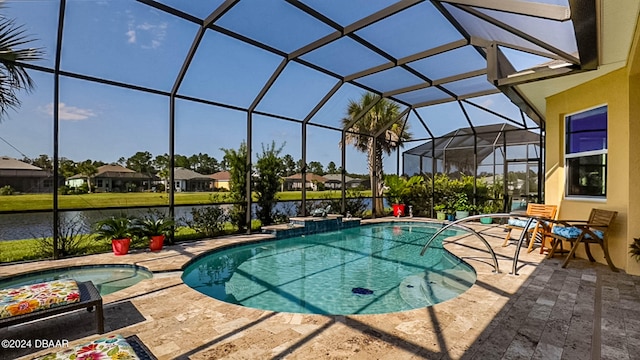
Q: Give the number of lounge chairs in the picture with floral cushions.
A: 2